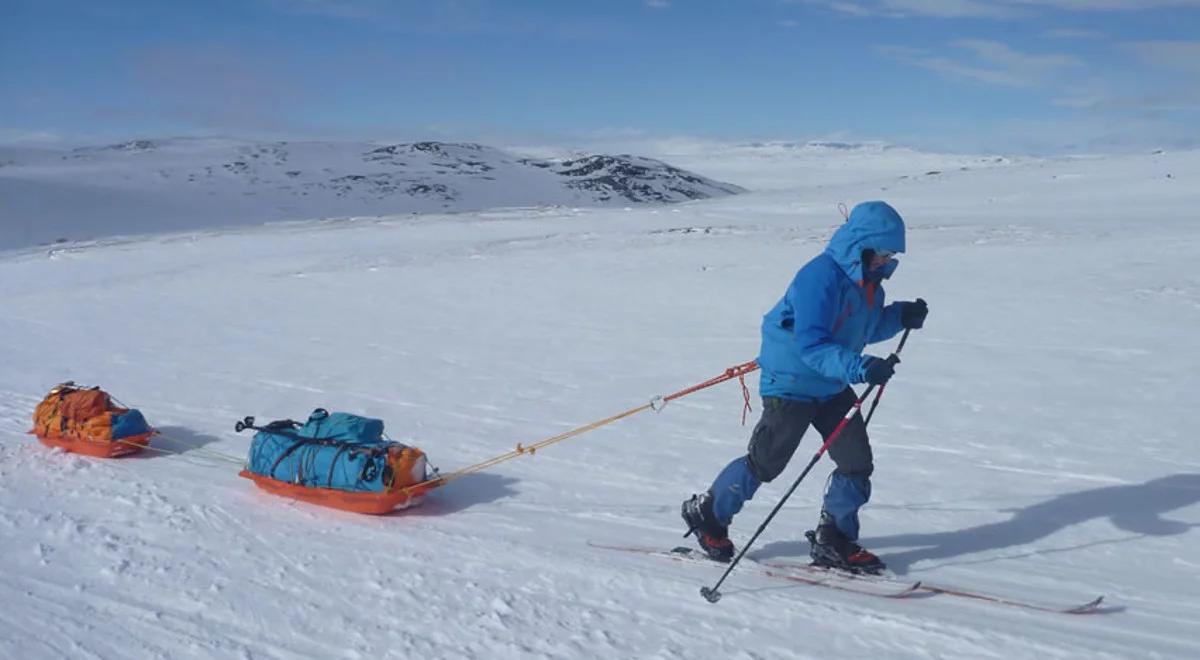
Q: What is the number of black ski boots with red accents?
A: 2